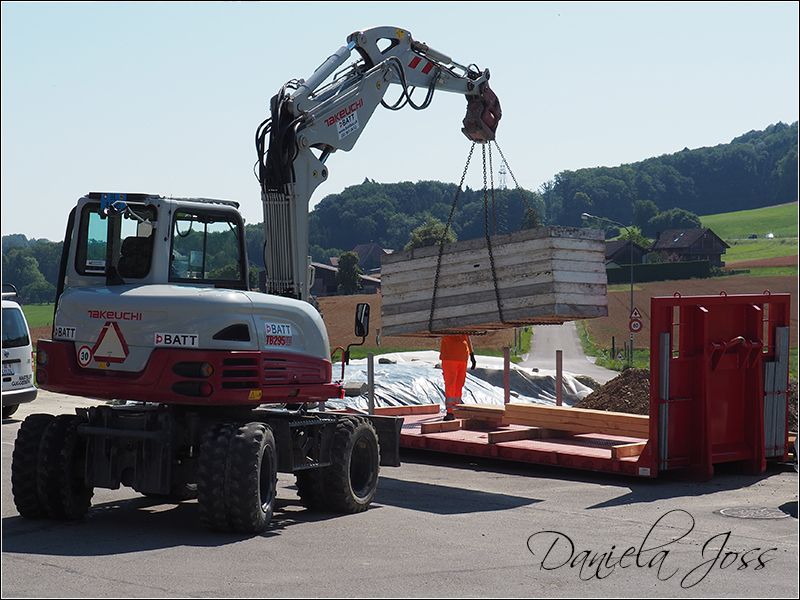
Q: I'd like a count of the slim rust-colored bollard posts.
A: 2